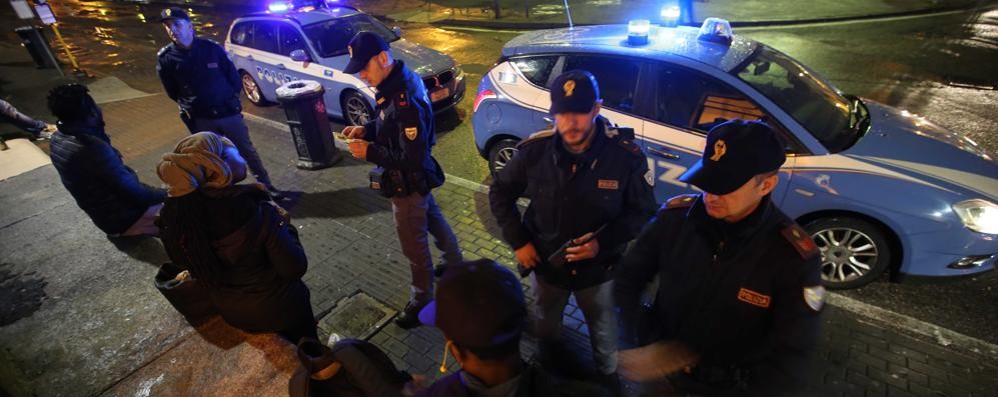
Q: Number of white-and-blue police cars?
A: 2